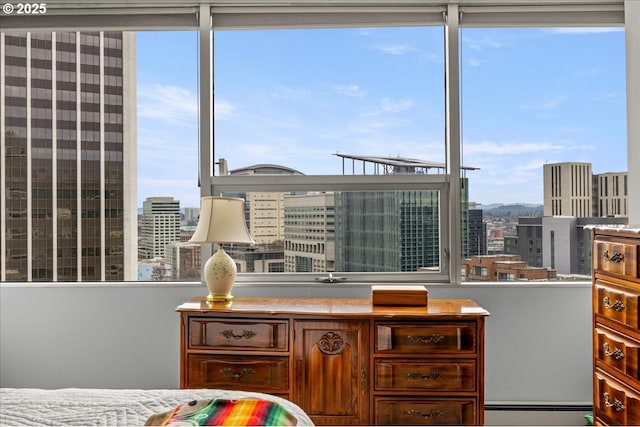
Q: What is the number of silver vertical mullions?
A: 2